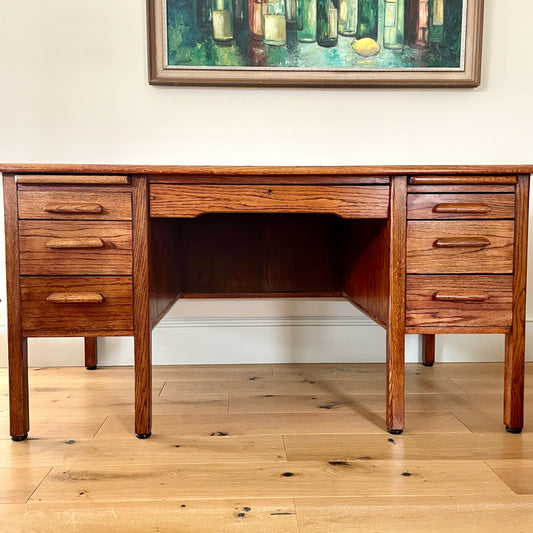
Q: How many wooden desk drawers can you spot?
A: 7